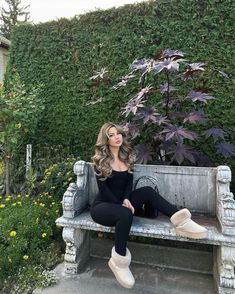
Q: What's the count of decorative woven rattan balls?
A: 0